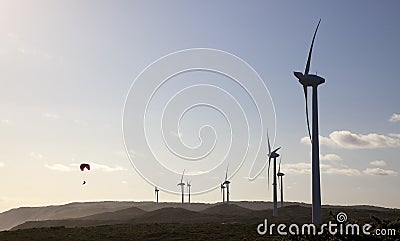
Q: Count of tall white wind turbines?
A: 8